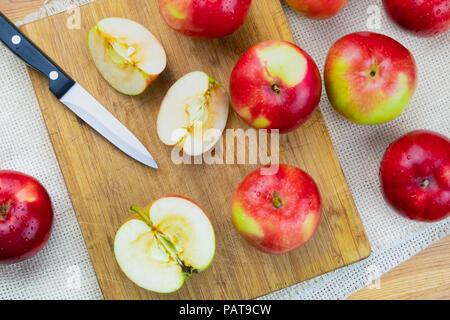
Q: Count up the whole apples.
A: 8